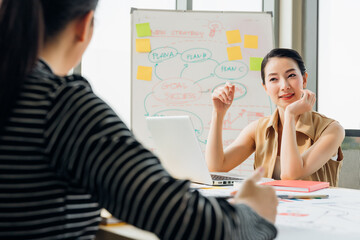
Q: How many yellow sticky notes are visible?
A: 5